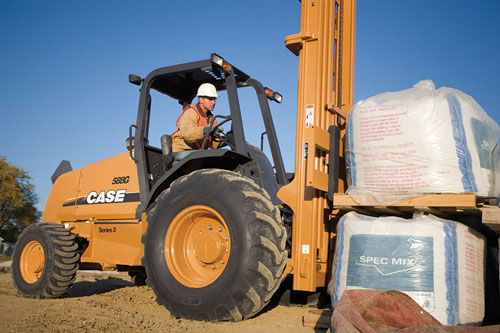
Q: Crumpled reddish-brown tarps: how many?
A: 1